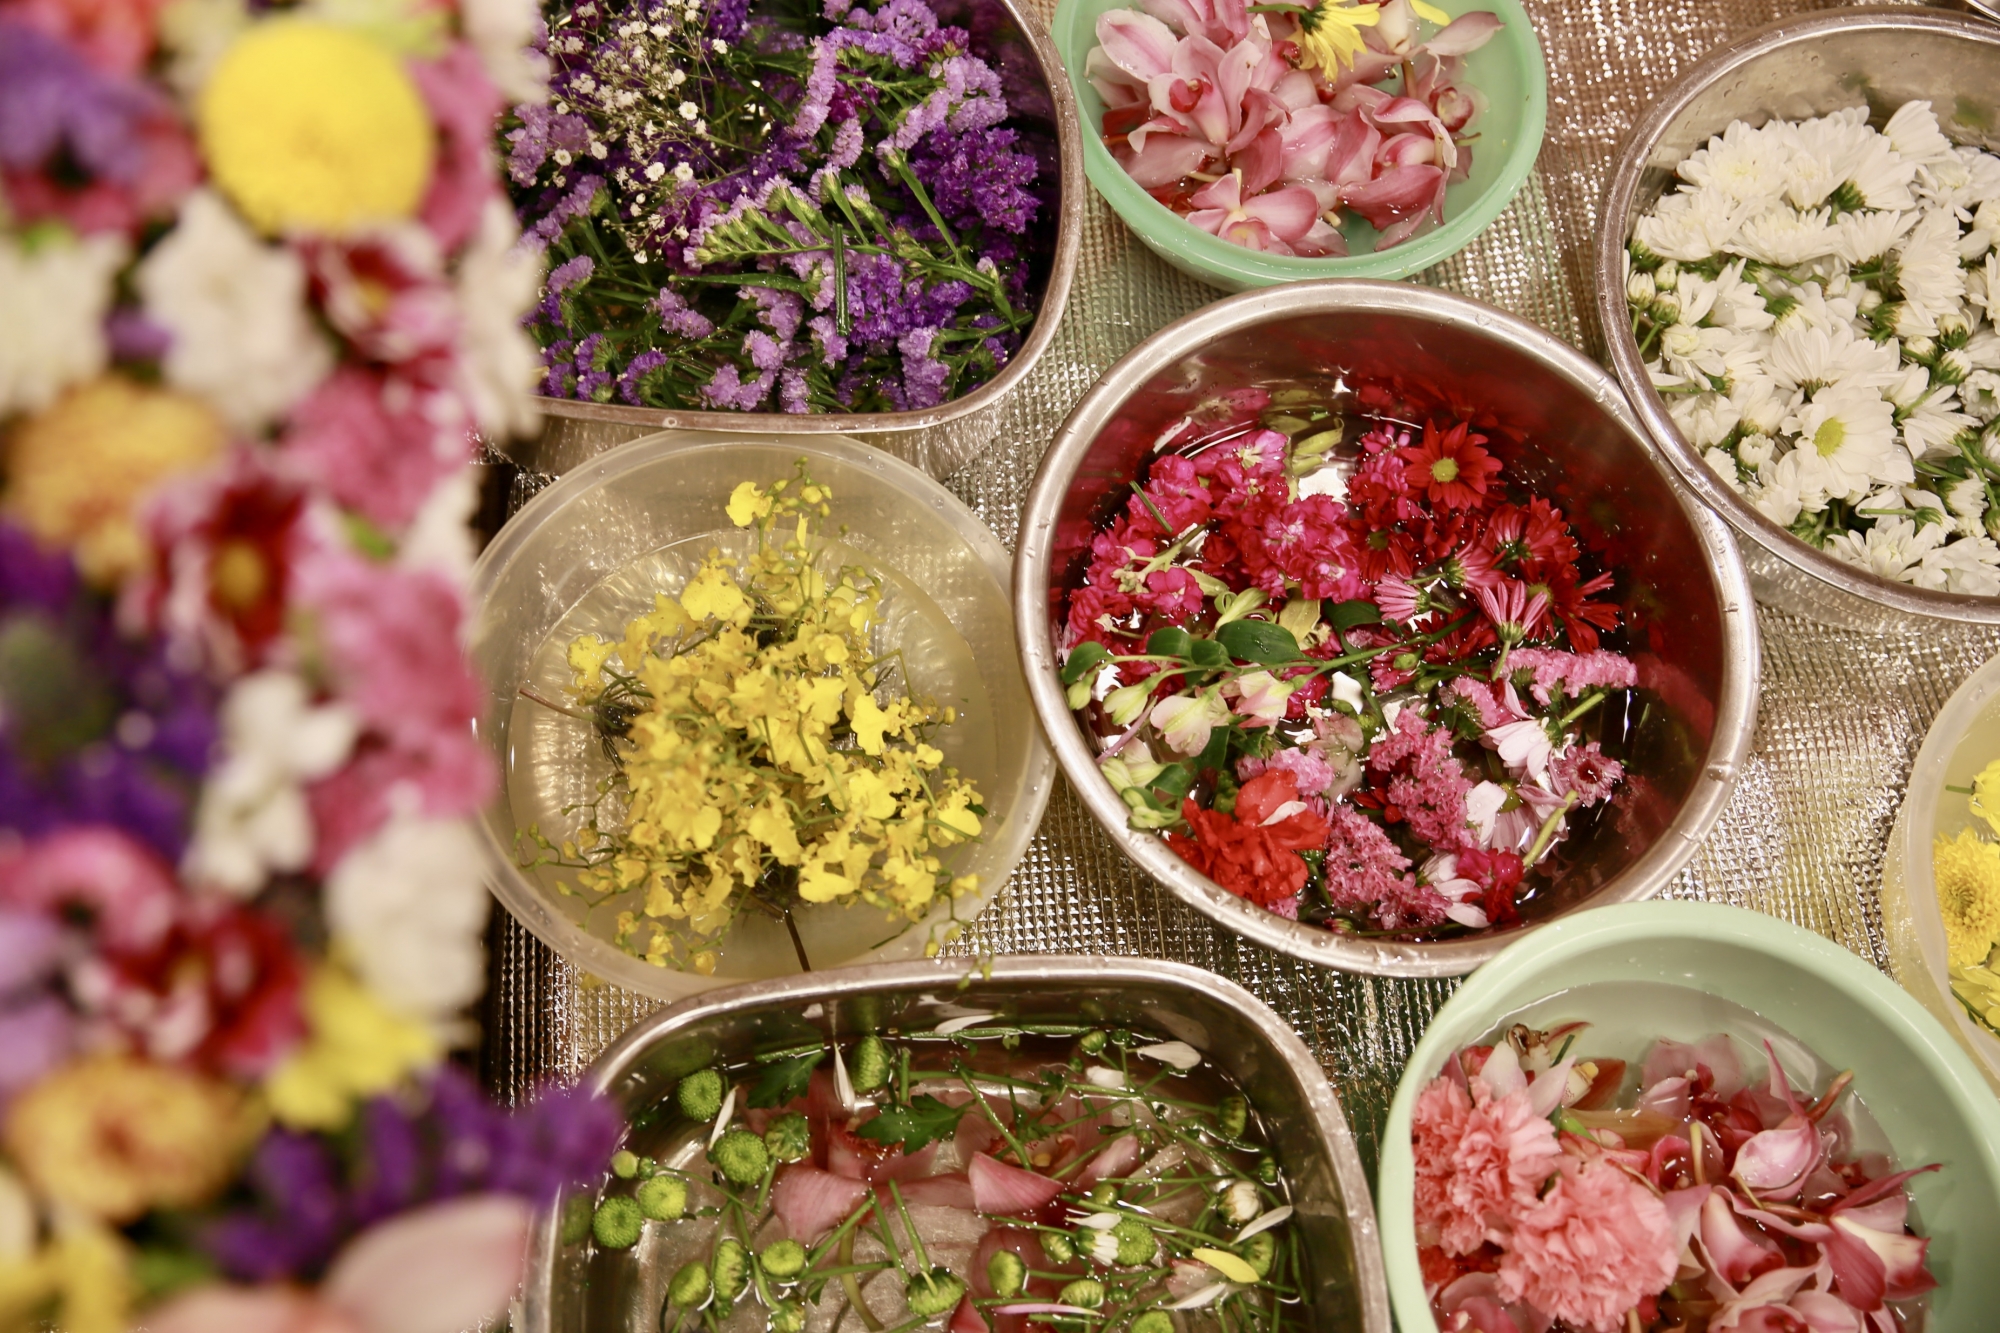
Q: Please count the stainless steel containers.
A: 4